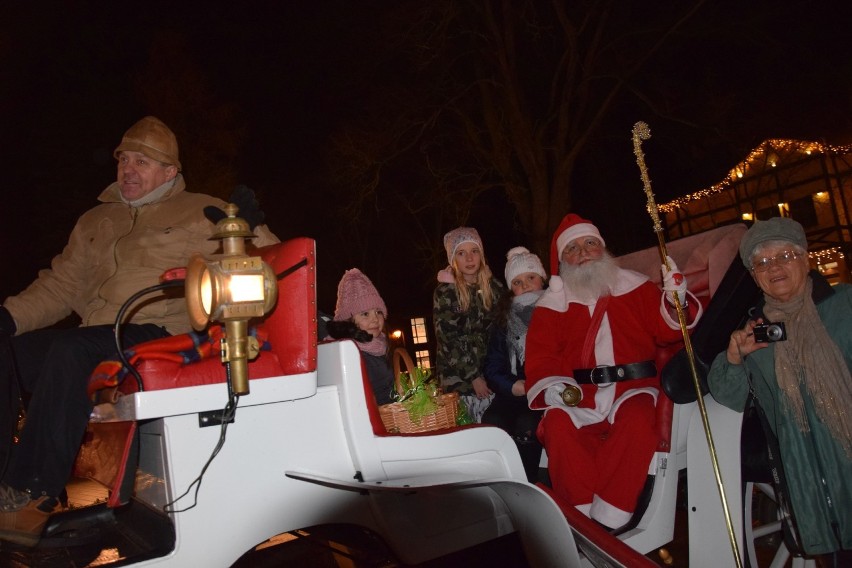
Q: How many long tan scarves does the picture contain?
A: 1